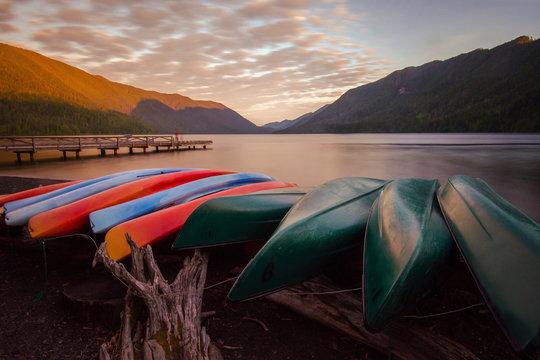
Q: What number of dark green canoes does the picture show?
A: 4